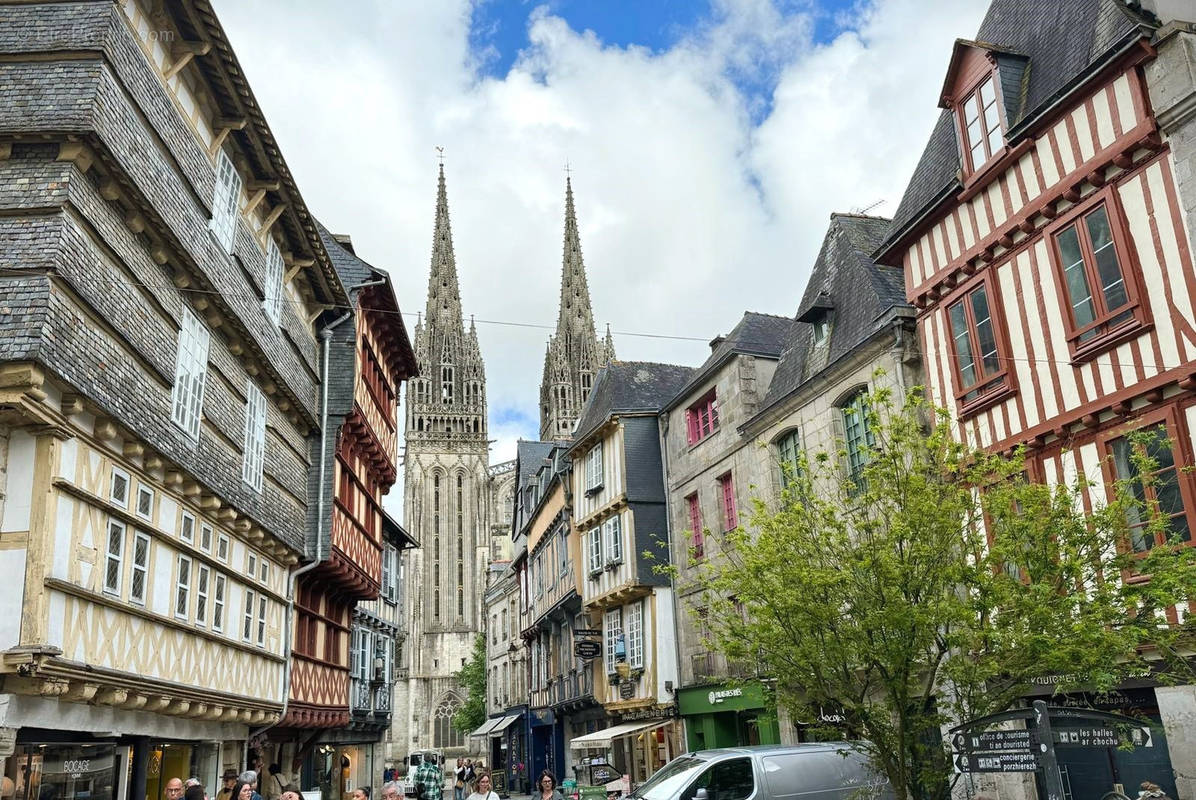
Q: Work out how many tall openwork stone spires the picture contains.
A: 2